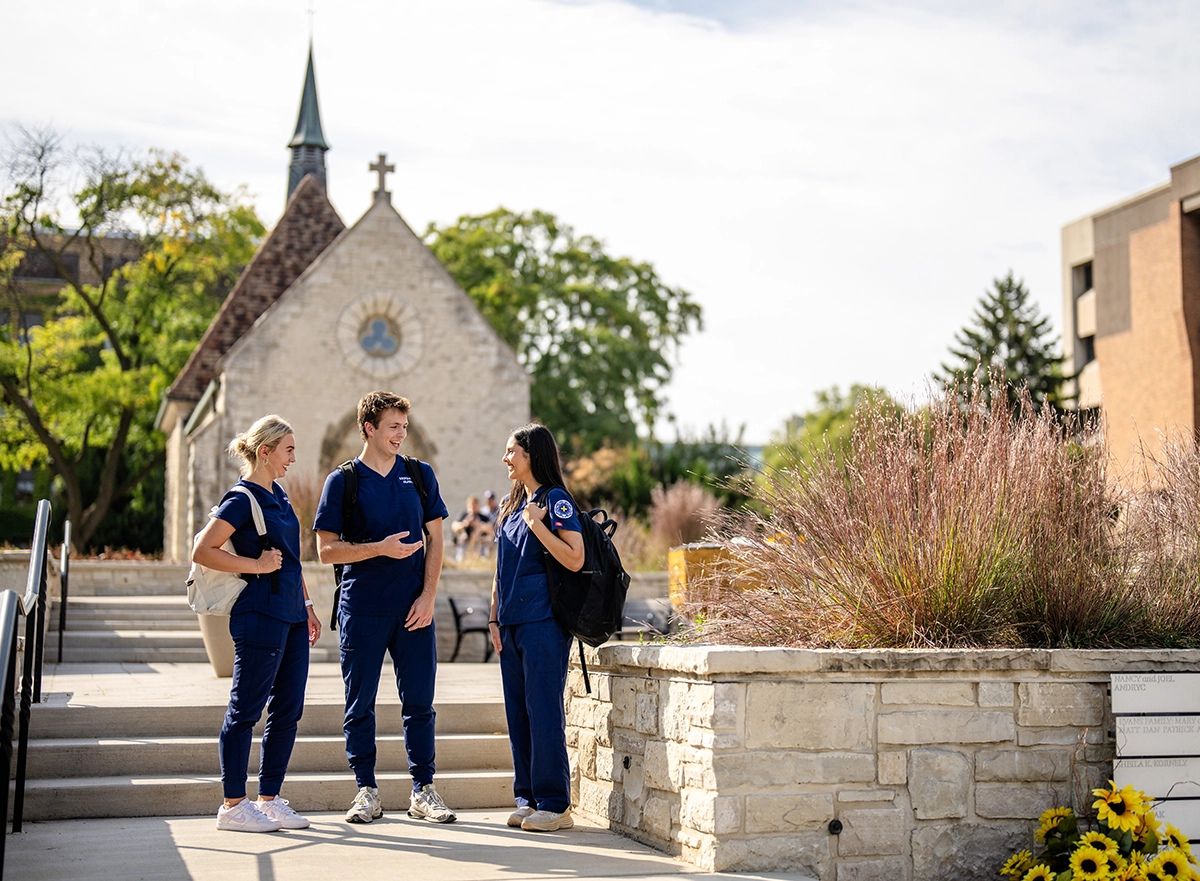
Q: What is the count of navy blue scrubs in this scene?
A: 3